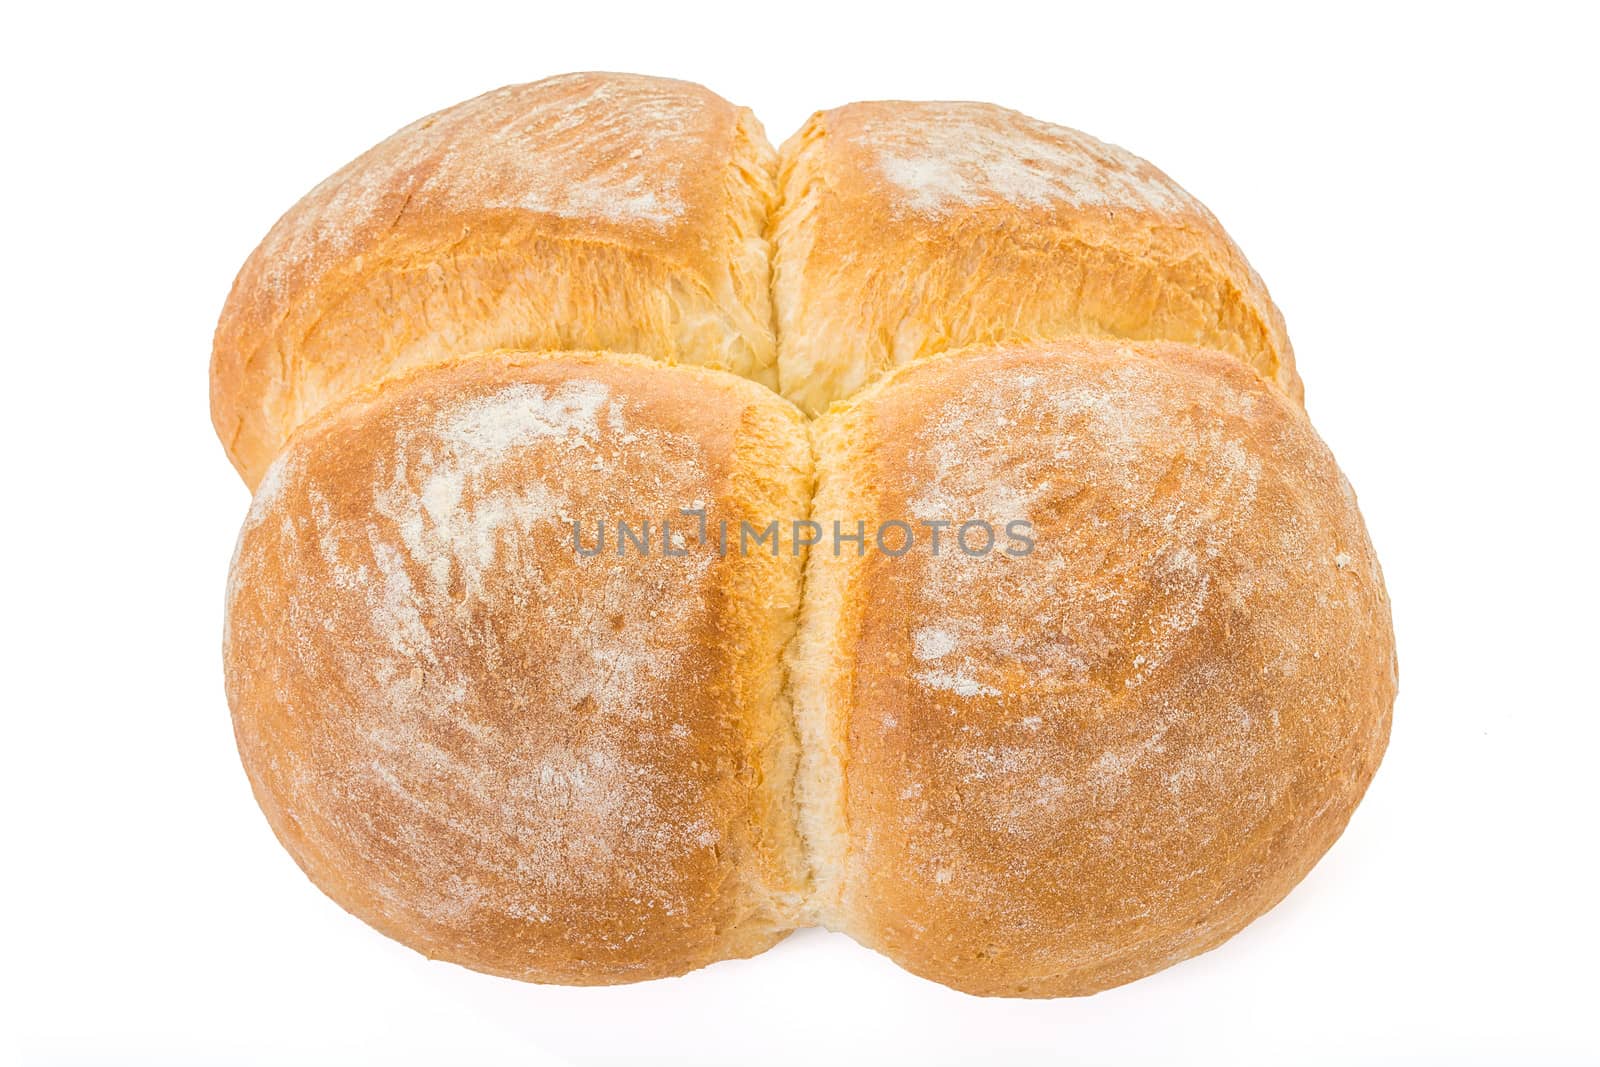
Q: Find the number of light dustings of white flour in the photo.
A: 4